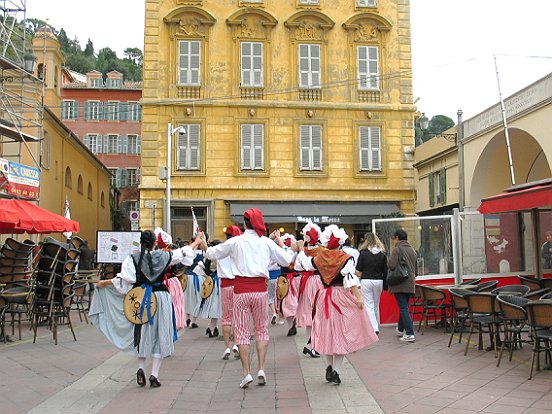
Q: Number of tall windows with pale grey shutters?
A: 8